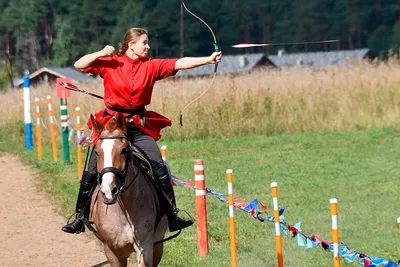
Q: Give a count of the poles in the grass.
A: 11